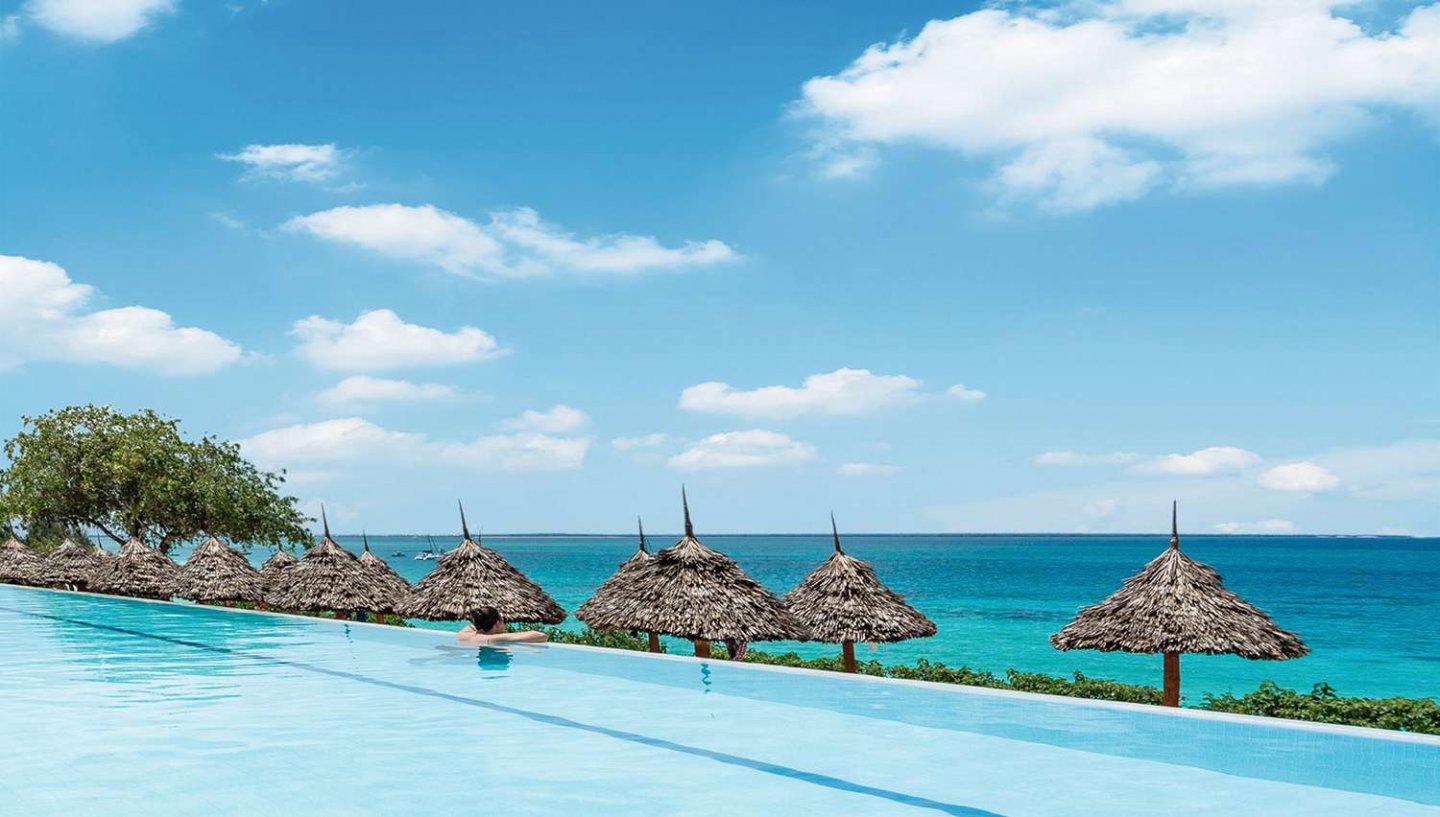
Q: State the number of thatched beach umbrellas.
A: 13